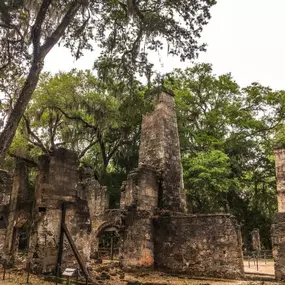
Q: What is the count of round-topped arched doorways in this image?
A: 1